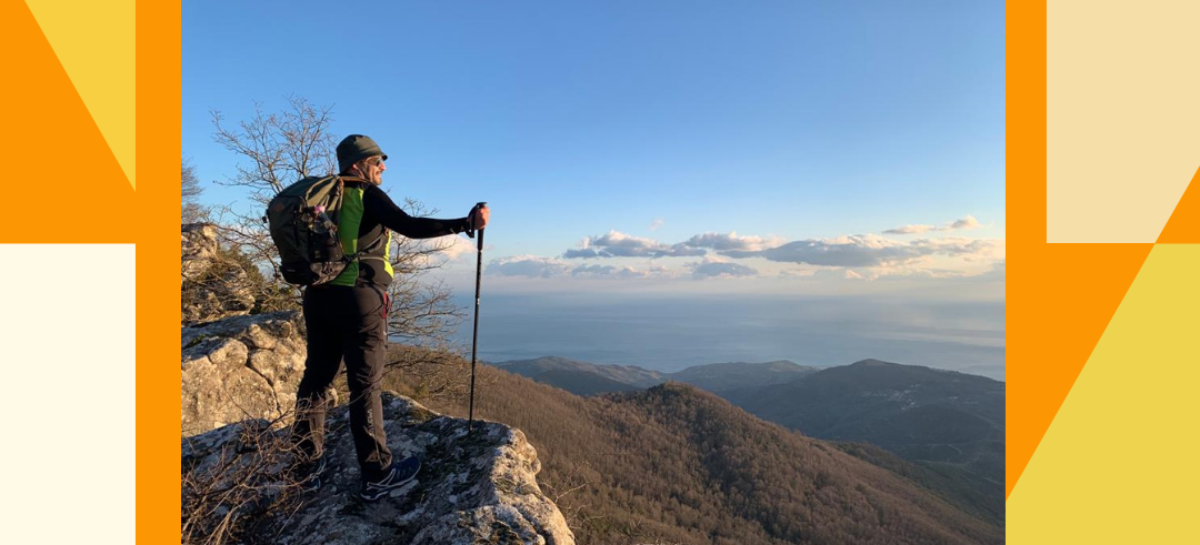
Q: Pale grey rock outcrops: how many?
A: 3